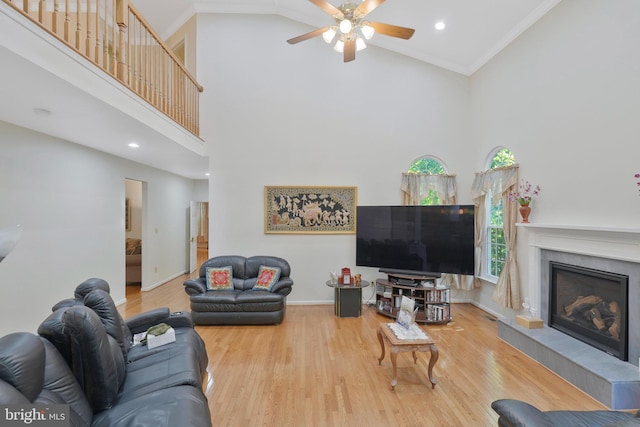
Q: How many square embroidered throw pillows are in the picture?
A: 2